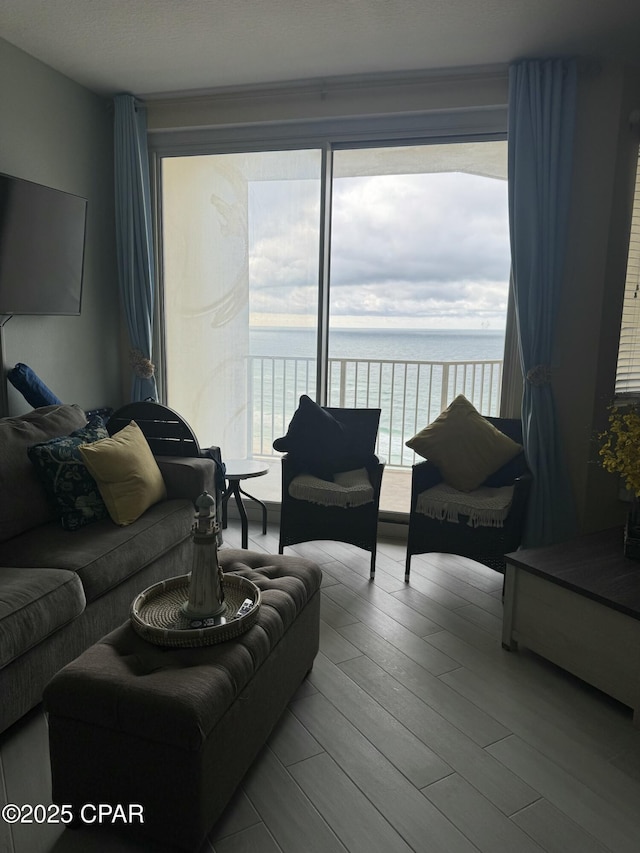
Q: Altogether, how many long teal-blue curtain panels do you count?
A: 2